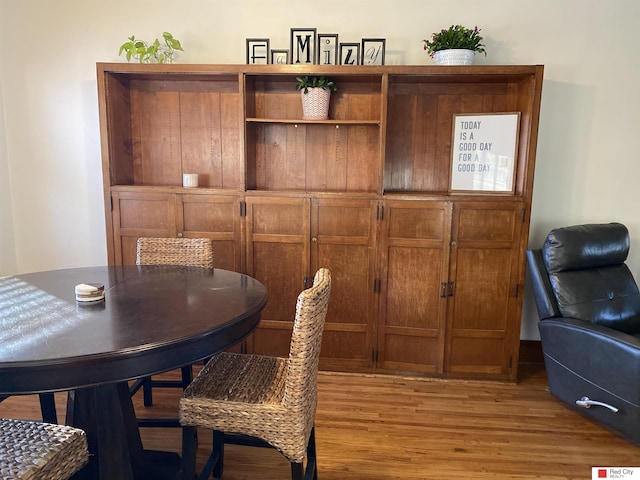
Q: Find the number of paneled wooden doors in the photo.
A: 6